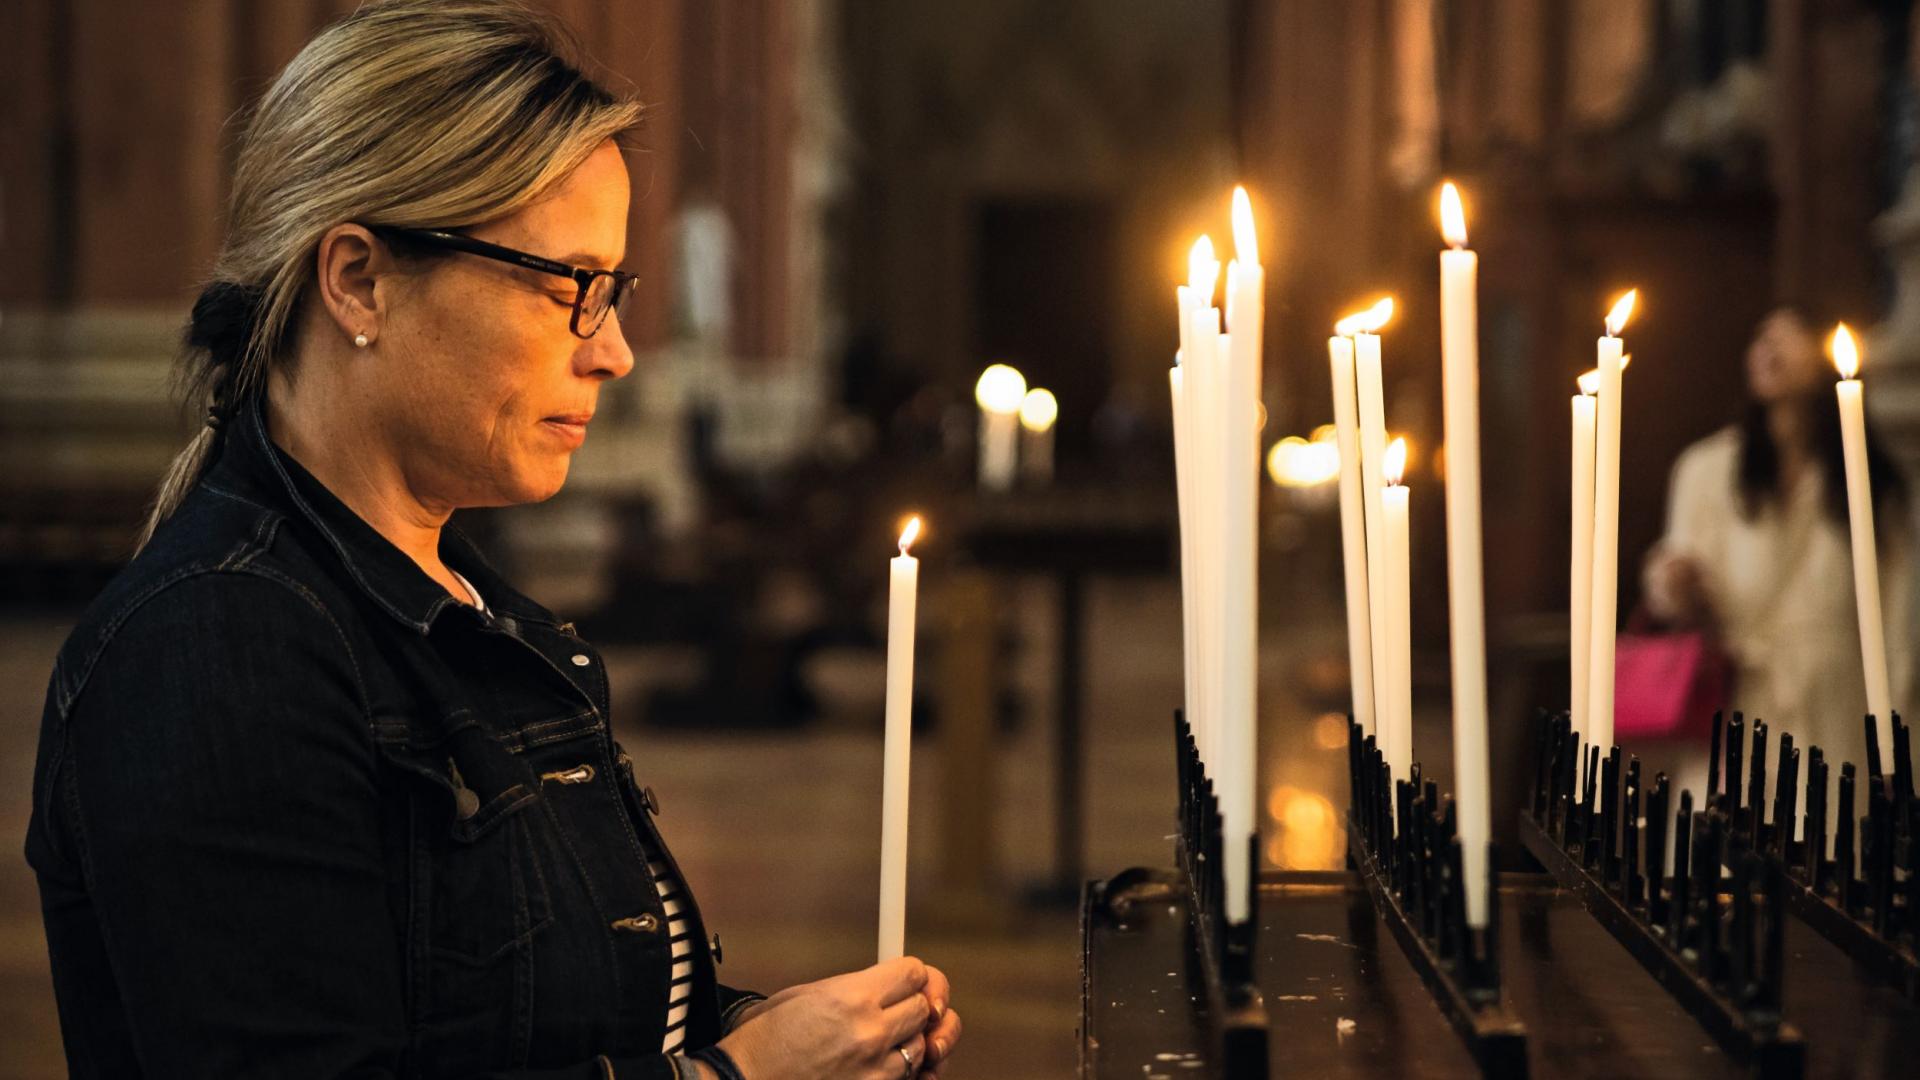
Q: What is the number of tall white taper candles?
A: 13